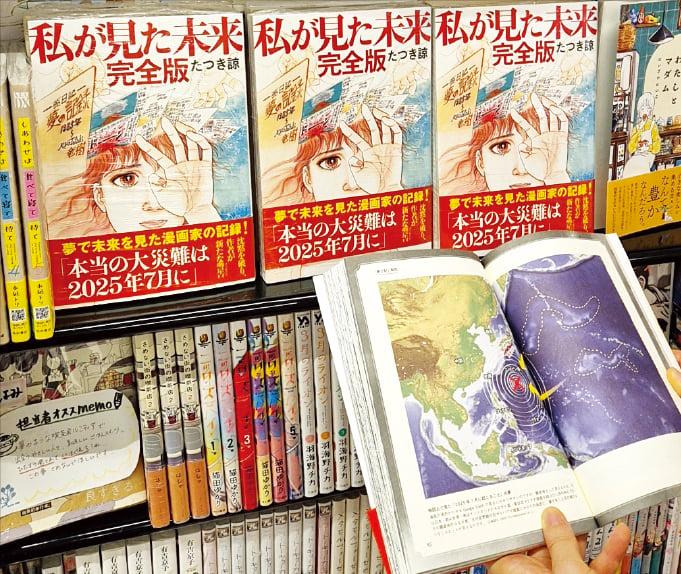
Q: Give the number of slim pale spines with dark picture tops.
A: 9